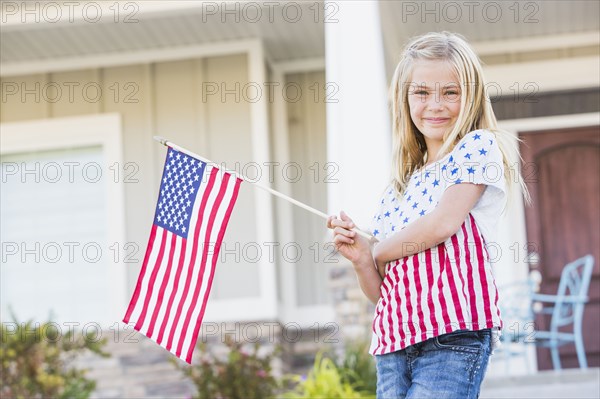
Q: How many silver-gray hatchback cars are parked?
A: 0